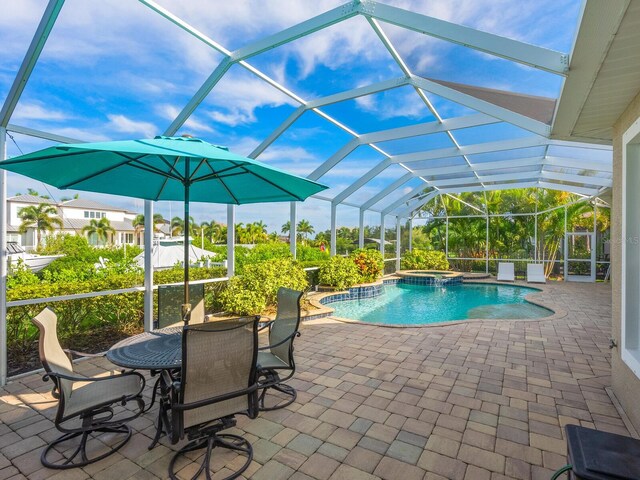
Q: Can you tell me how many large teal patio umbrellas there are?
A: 1